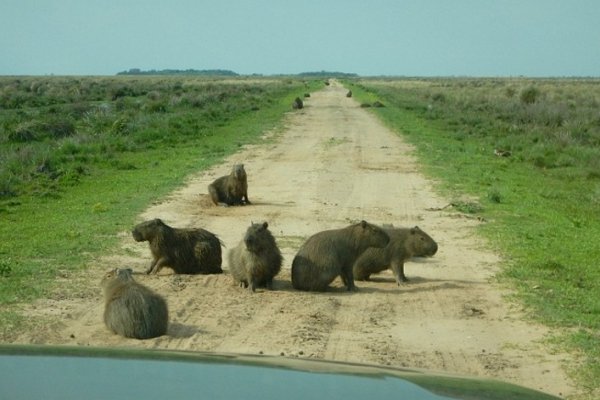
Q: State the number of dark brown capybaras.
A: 6